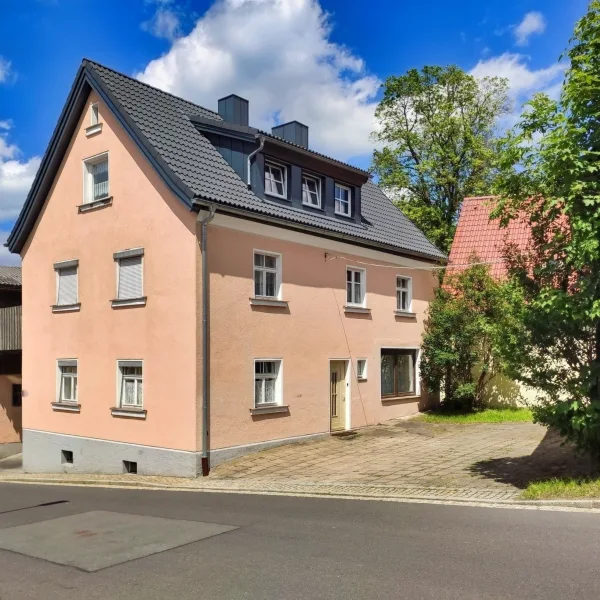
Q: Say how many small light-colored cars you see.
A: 0